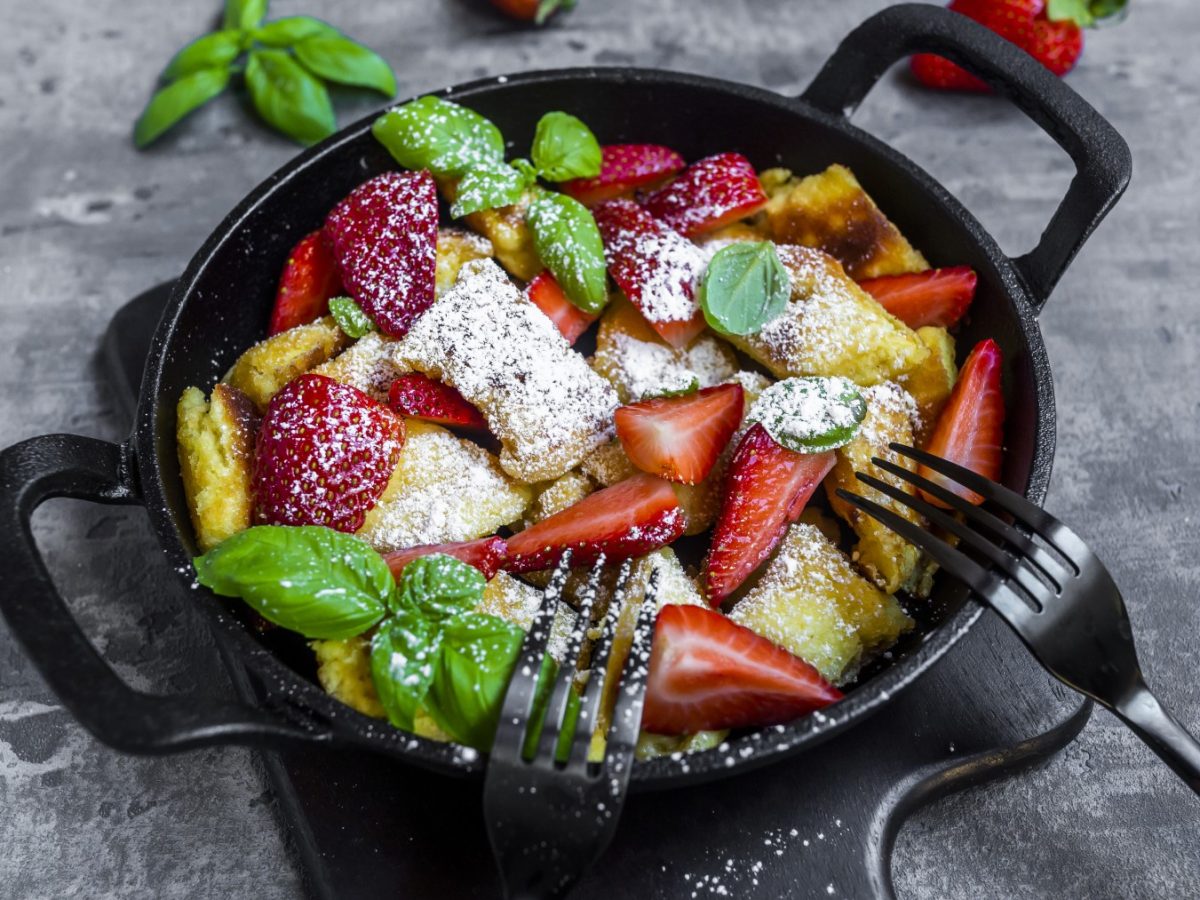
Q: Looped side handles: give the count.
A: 2